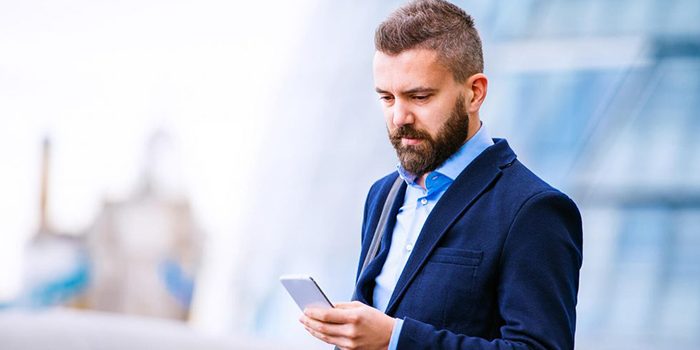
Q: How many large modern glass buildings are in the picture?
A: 1